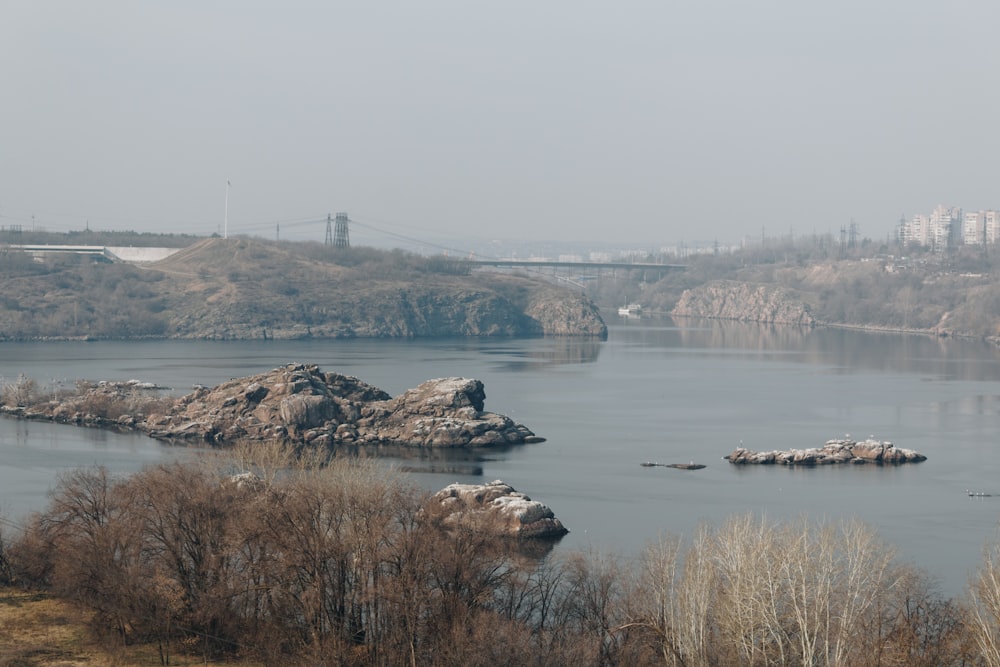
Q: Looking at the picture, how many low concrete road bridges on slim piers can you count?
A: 1